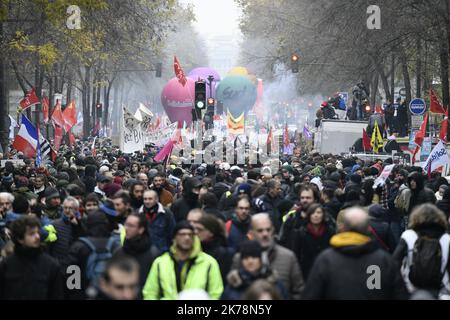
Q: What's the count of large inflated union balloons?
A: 4